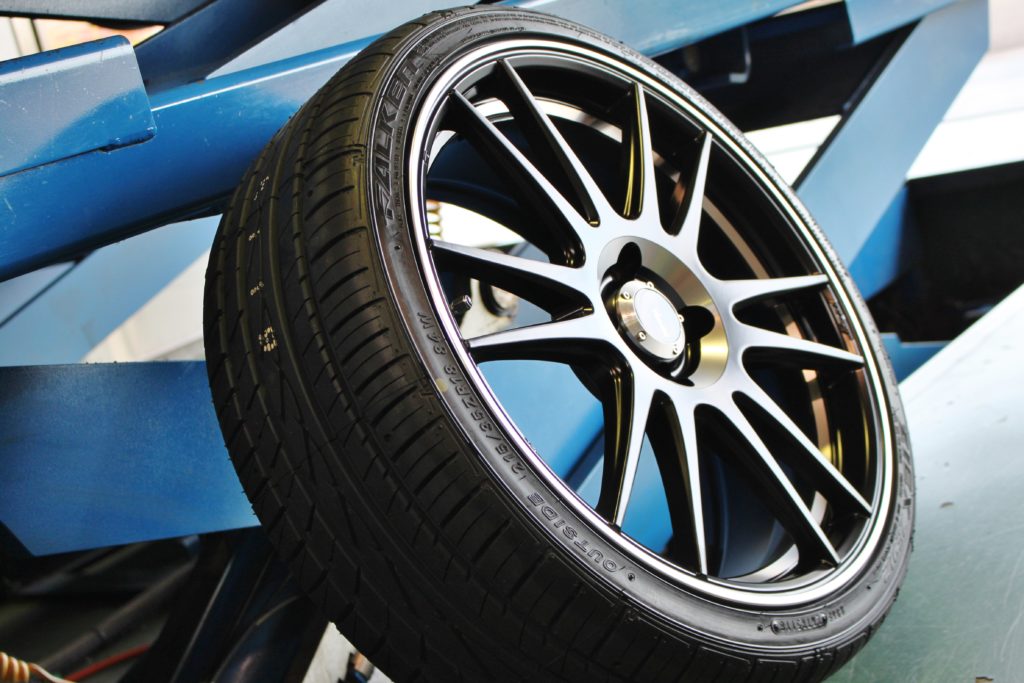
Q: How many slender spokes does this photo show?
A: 12